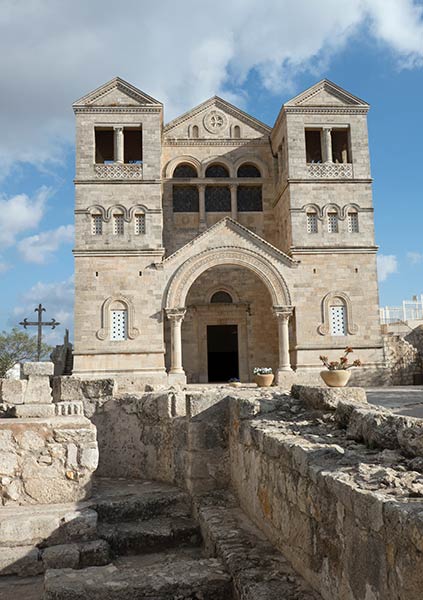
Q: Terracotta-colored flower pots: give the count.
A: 2